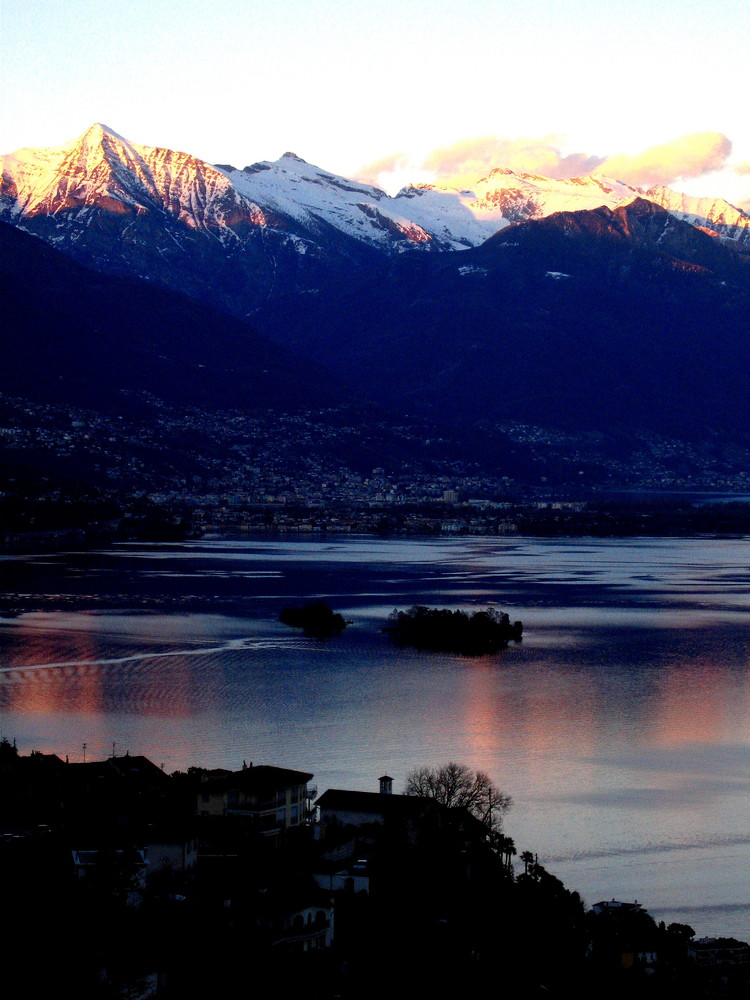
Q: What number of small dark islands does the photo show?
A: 2